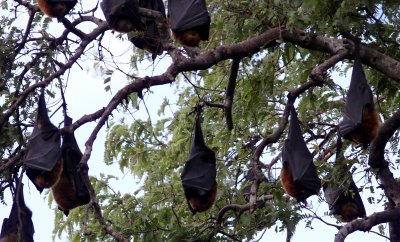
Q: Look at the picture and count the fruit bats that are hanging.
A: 11